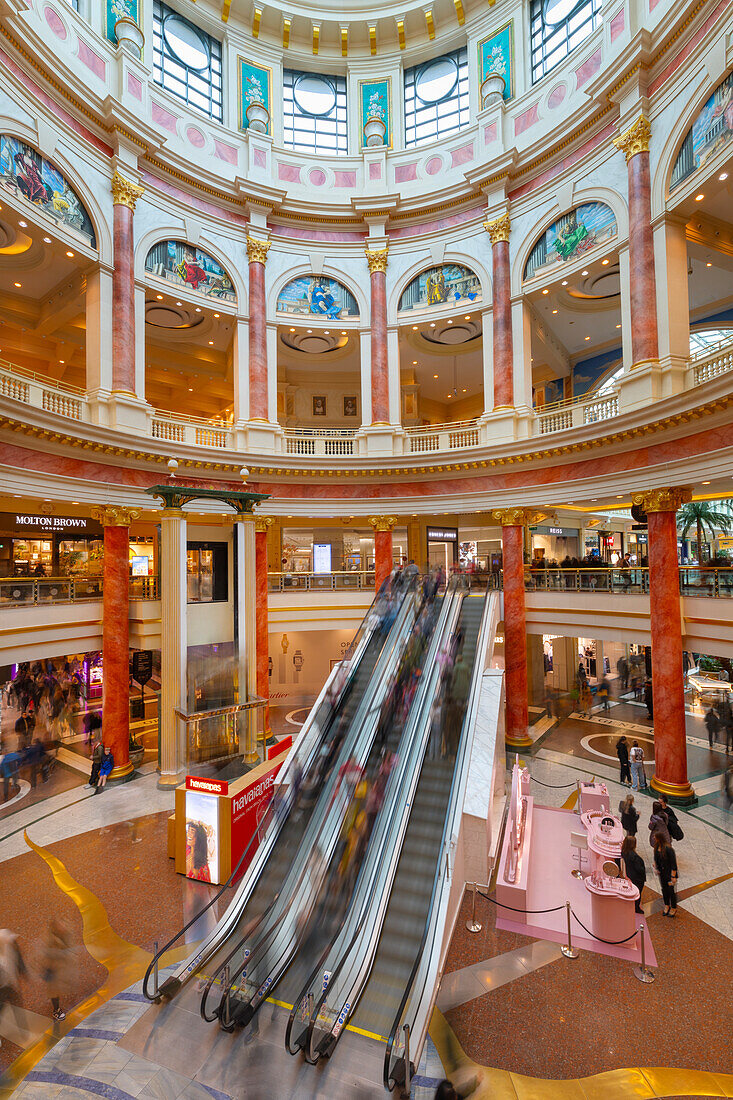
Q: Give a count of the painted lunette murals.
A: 6